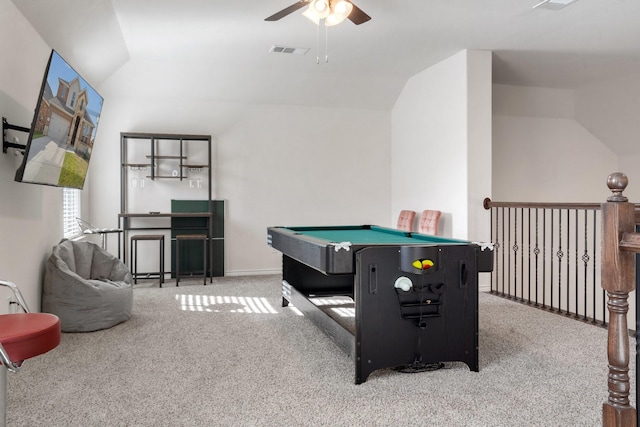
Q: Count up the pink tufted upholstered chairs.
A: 2